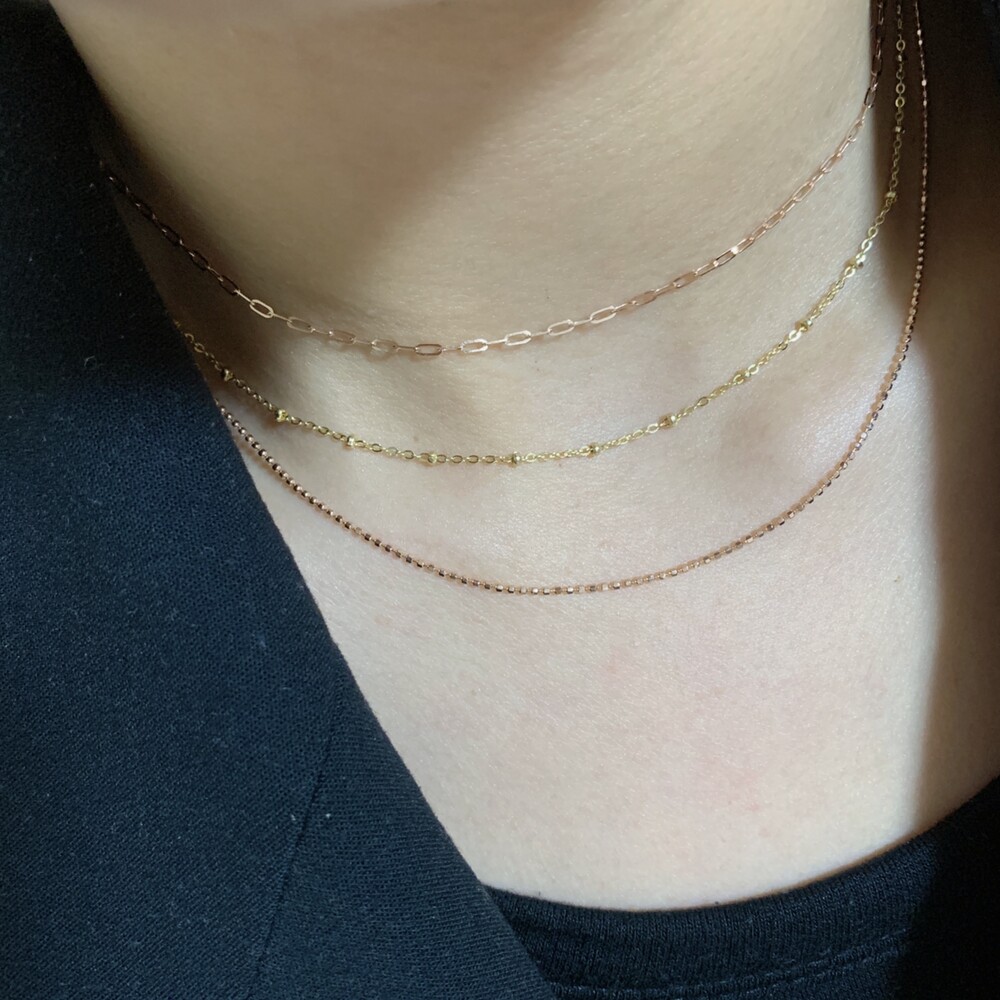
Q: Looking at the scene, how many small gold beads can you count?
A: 13